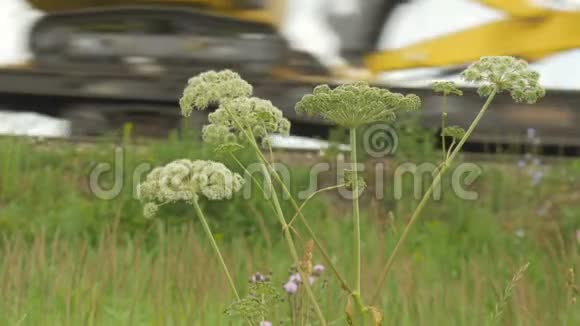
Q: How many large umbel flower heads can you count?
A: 5